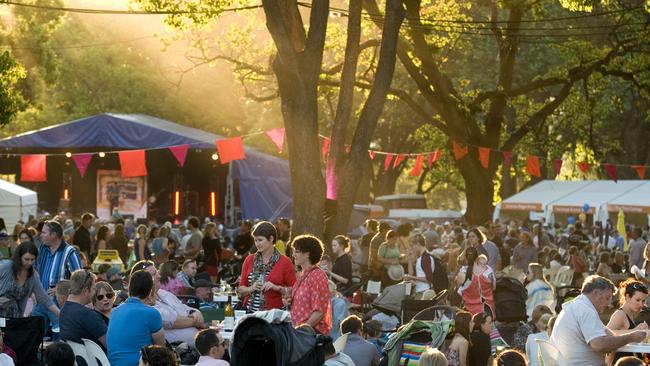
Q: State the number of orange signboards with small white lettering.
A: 3